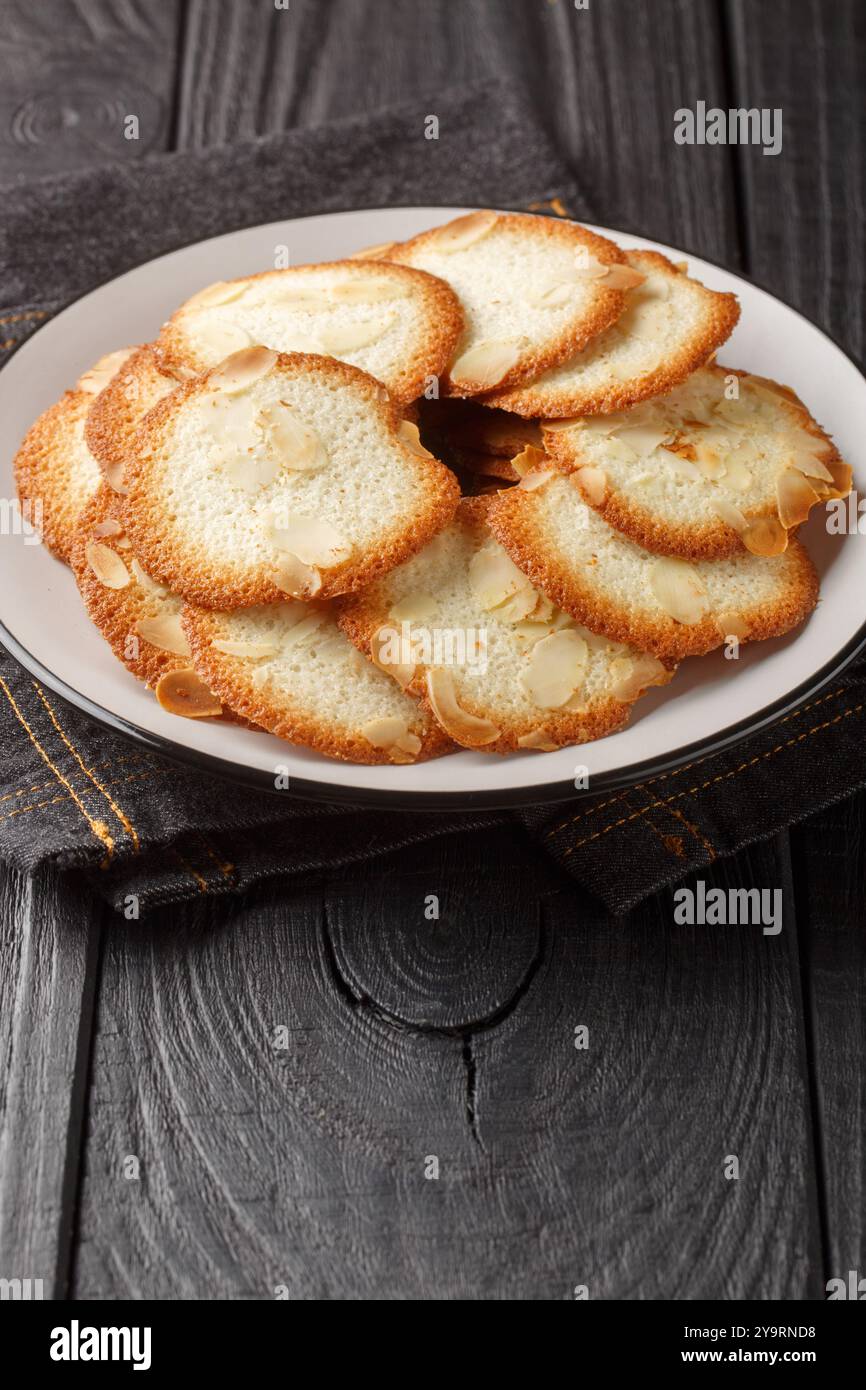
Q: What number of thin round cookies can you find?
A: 11